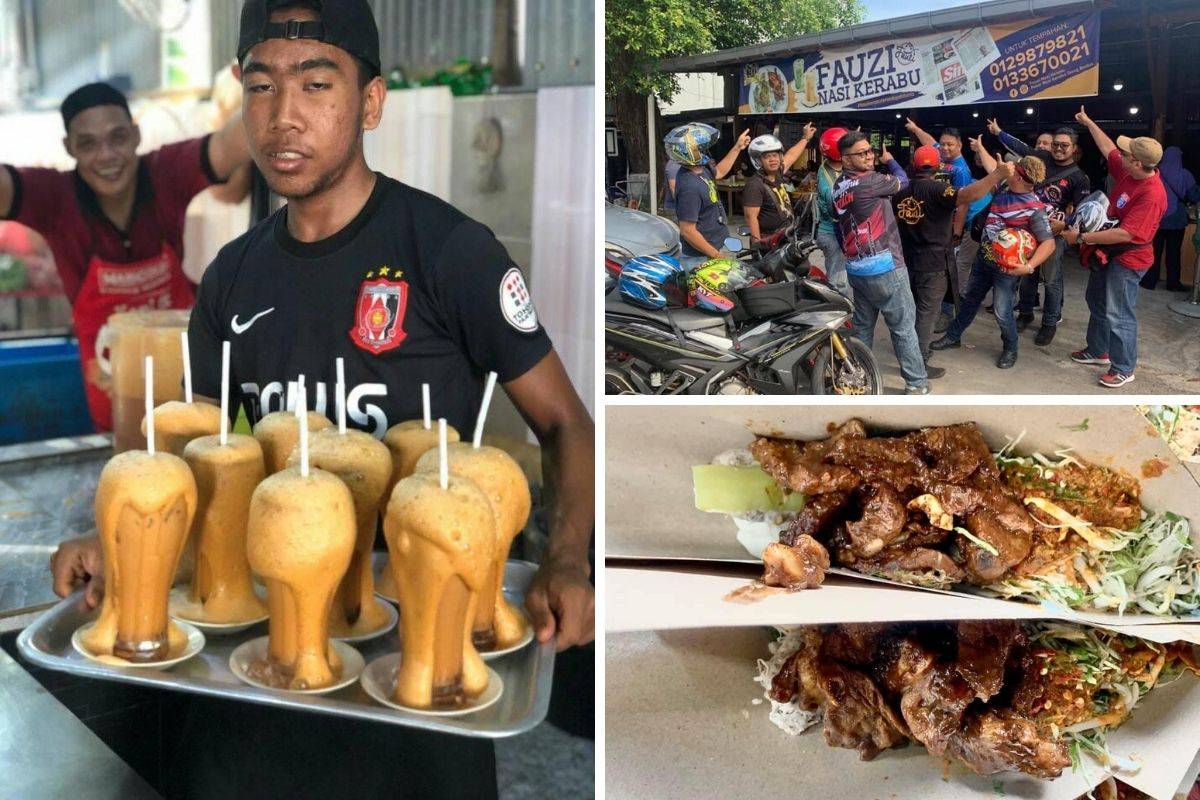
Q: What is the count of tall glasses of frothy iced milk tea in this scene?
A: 9